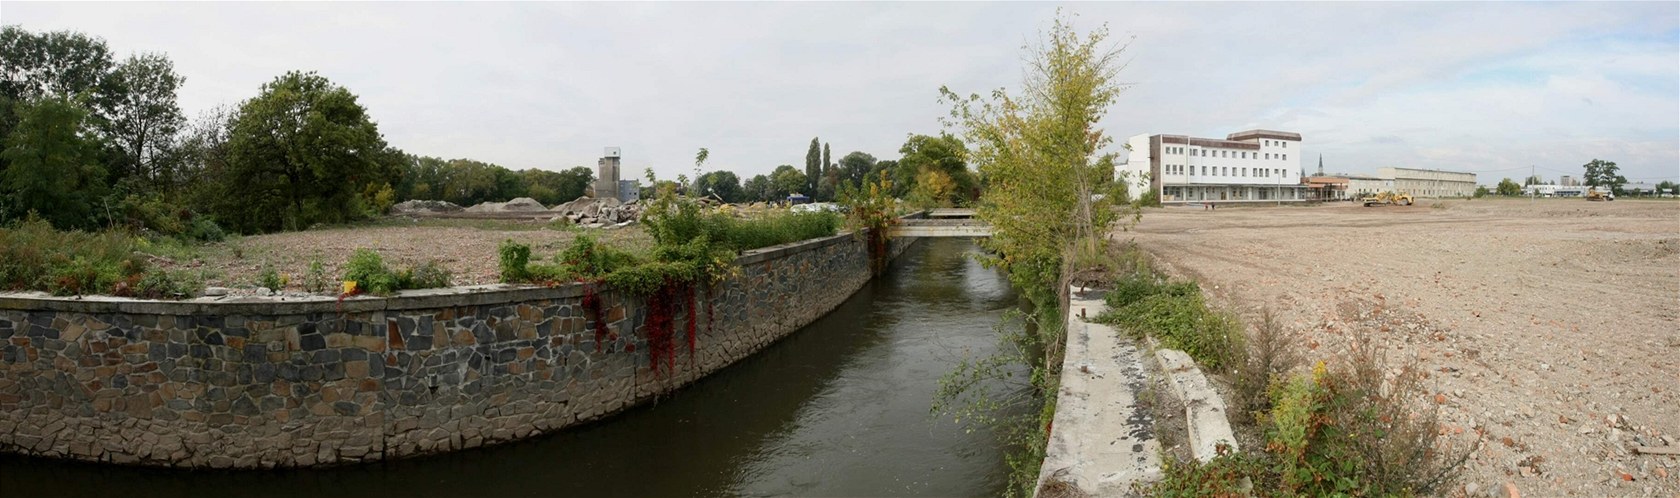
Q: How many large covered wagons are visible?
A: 0